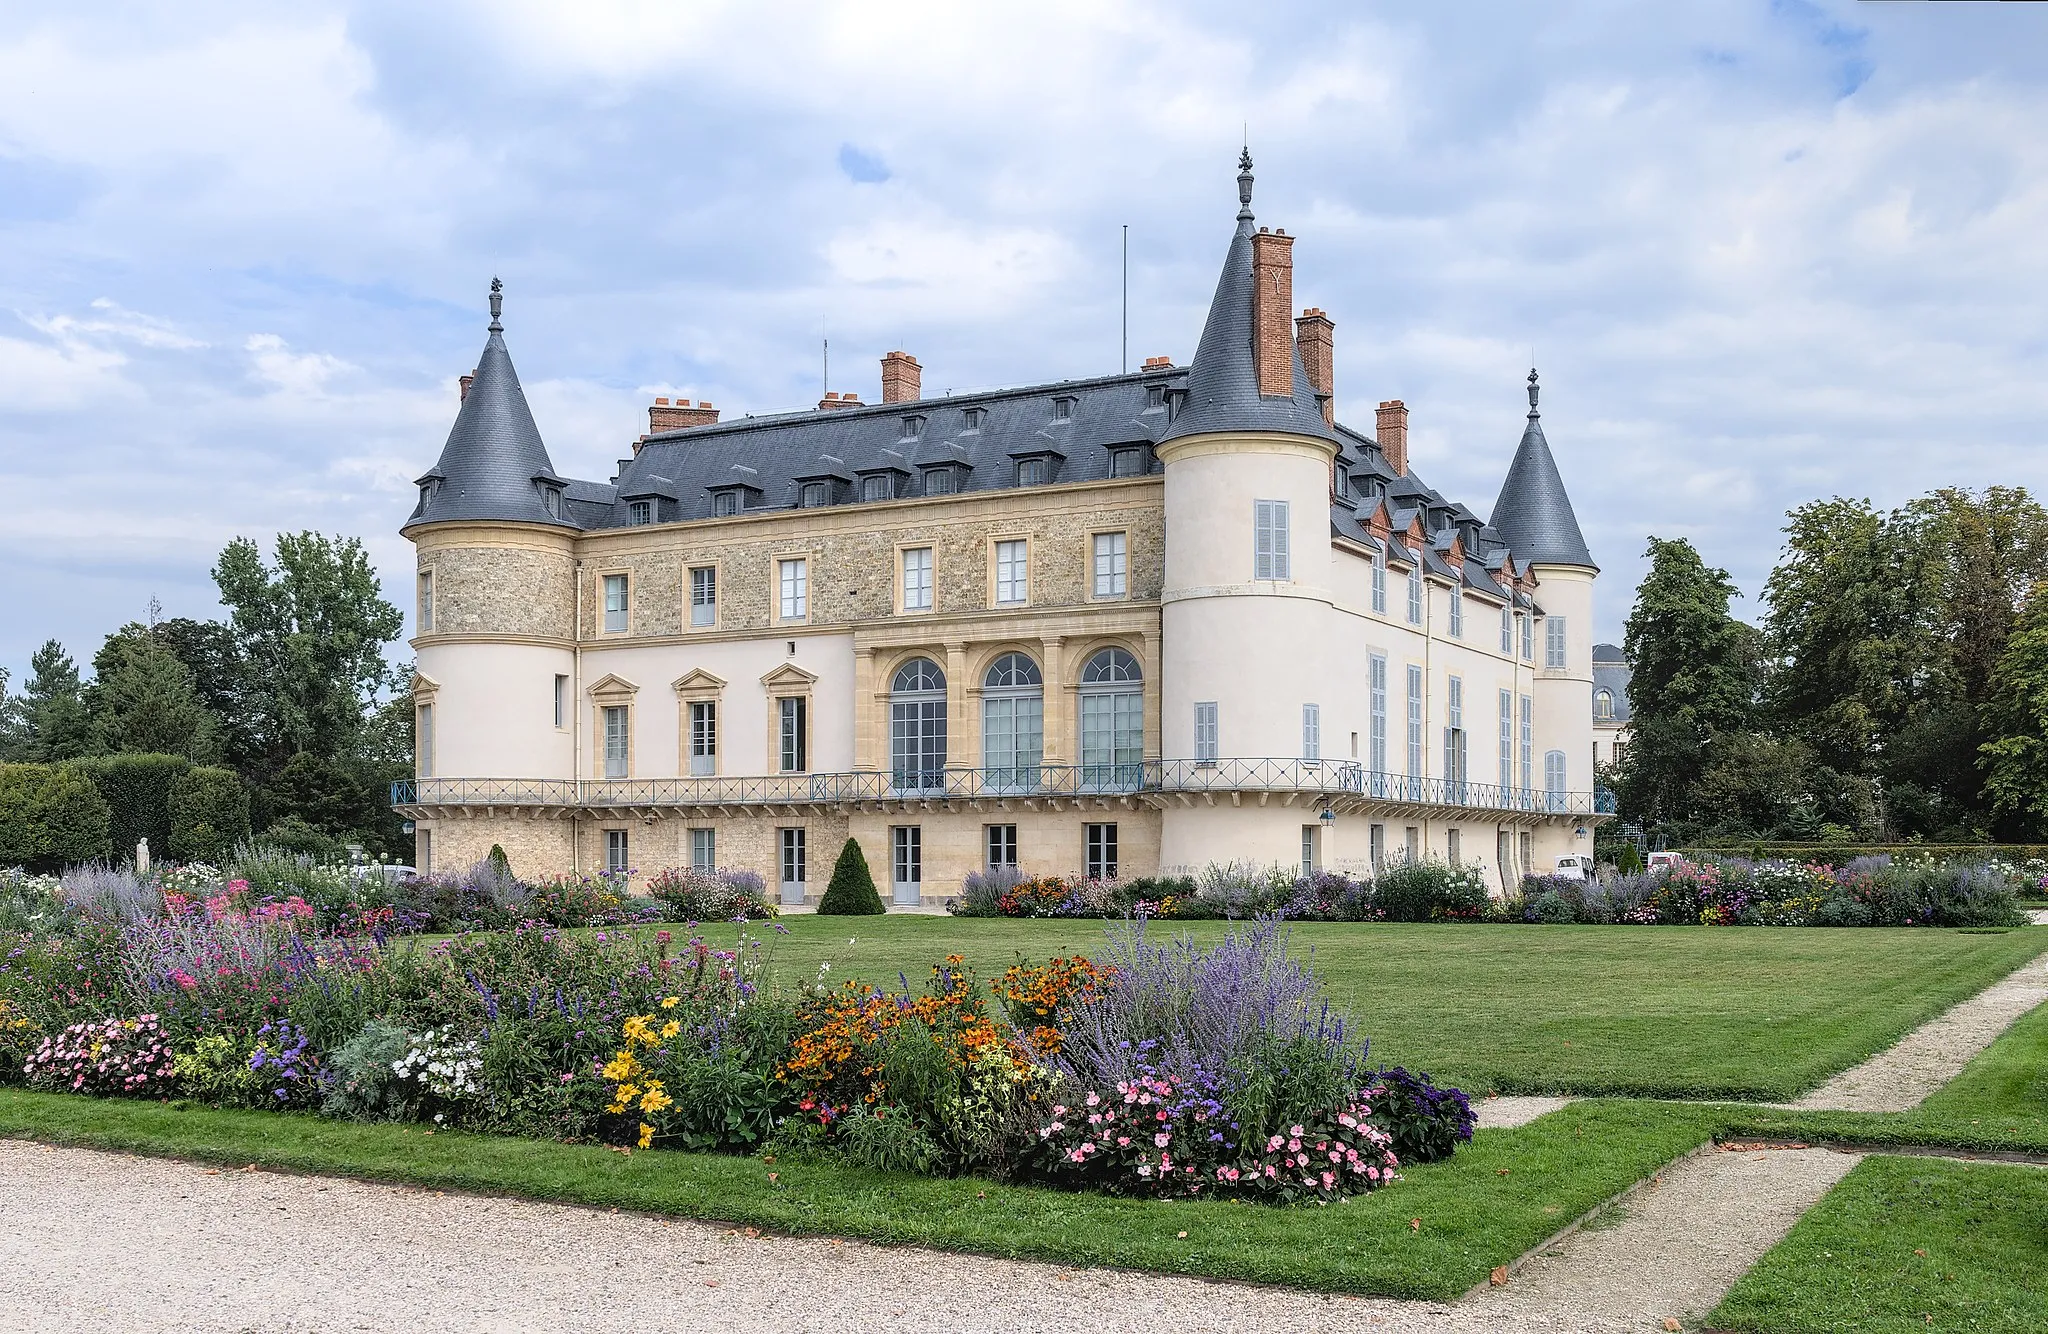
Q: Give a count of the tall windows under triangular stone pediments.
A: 4